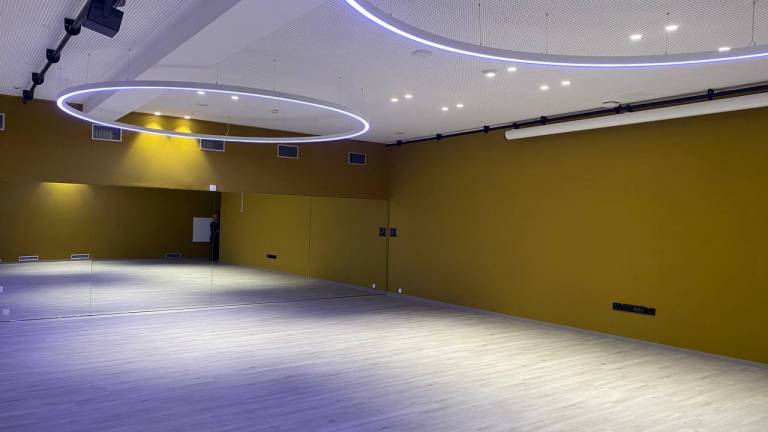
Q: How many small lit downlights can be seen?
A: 15